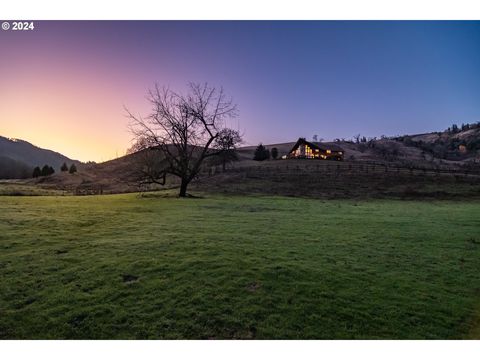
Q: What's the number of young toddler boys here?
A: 0